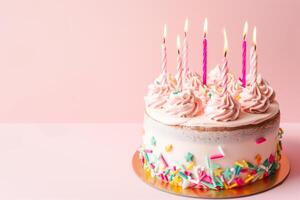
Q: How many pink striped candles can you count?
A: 5